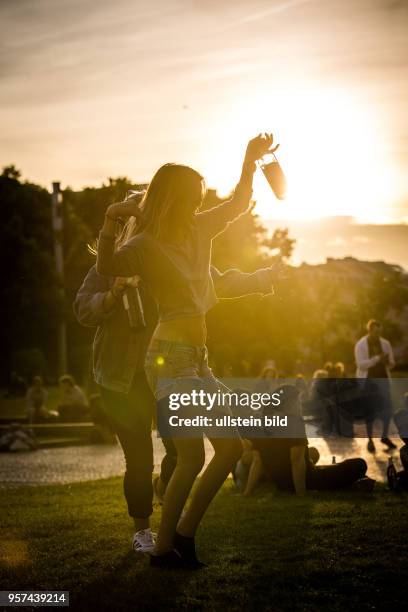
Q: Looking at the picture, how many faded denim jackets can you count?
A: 1